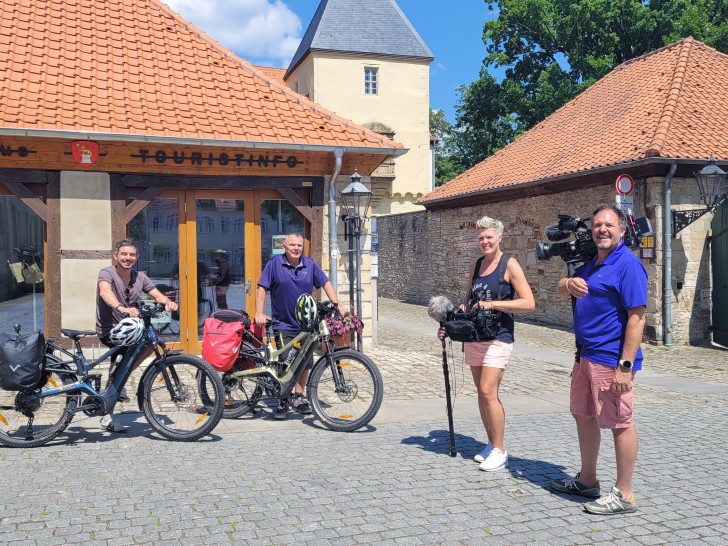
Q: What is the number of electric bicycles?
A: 2